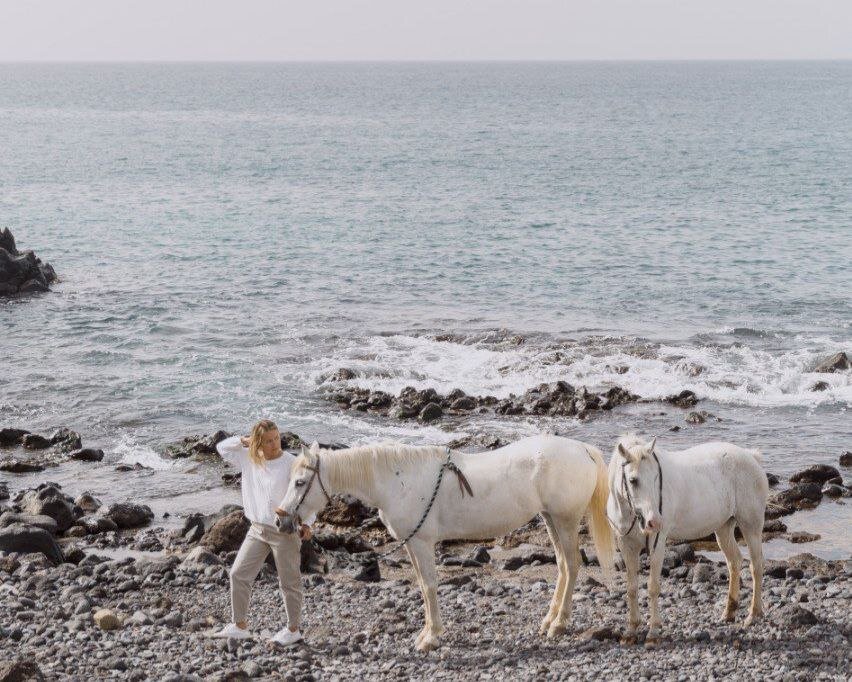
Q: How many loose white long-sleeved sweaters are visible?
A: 1